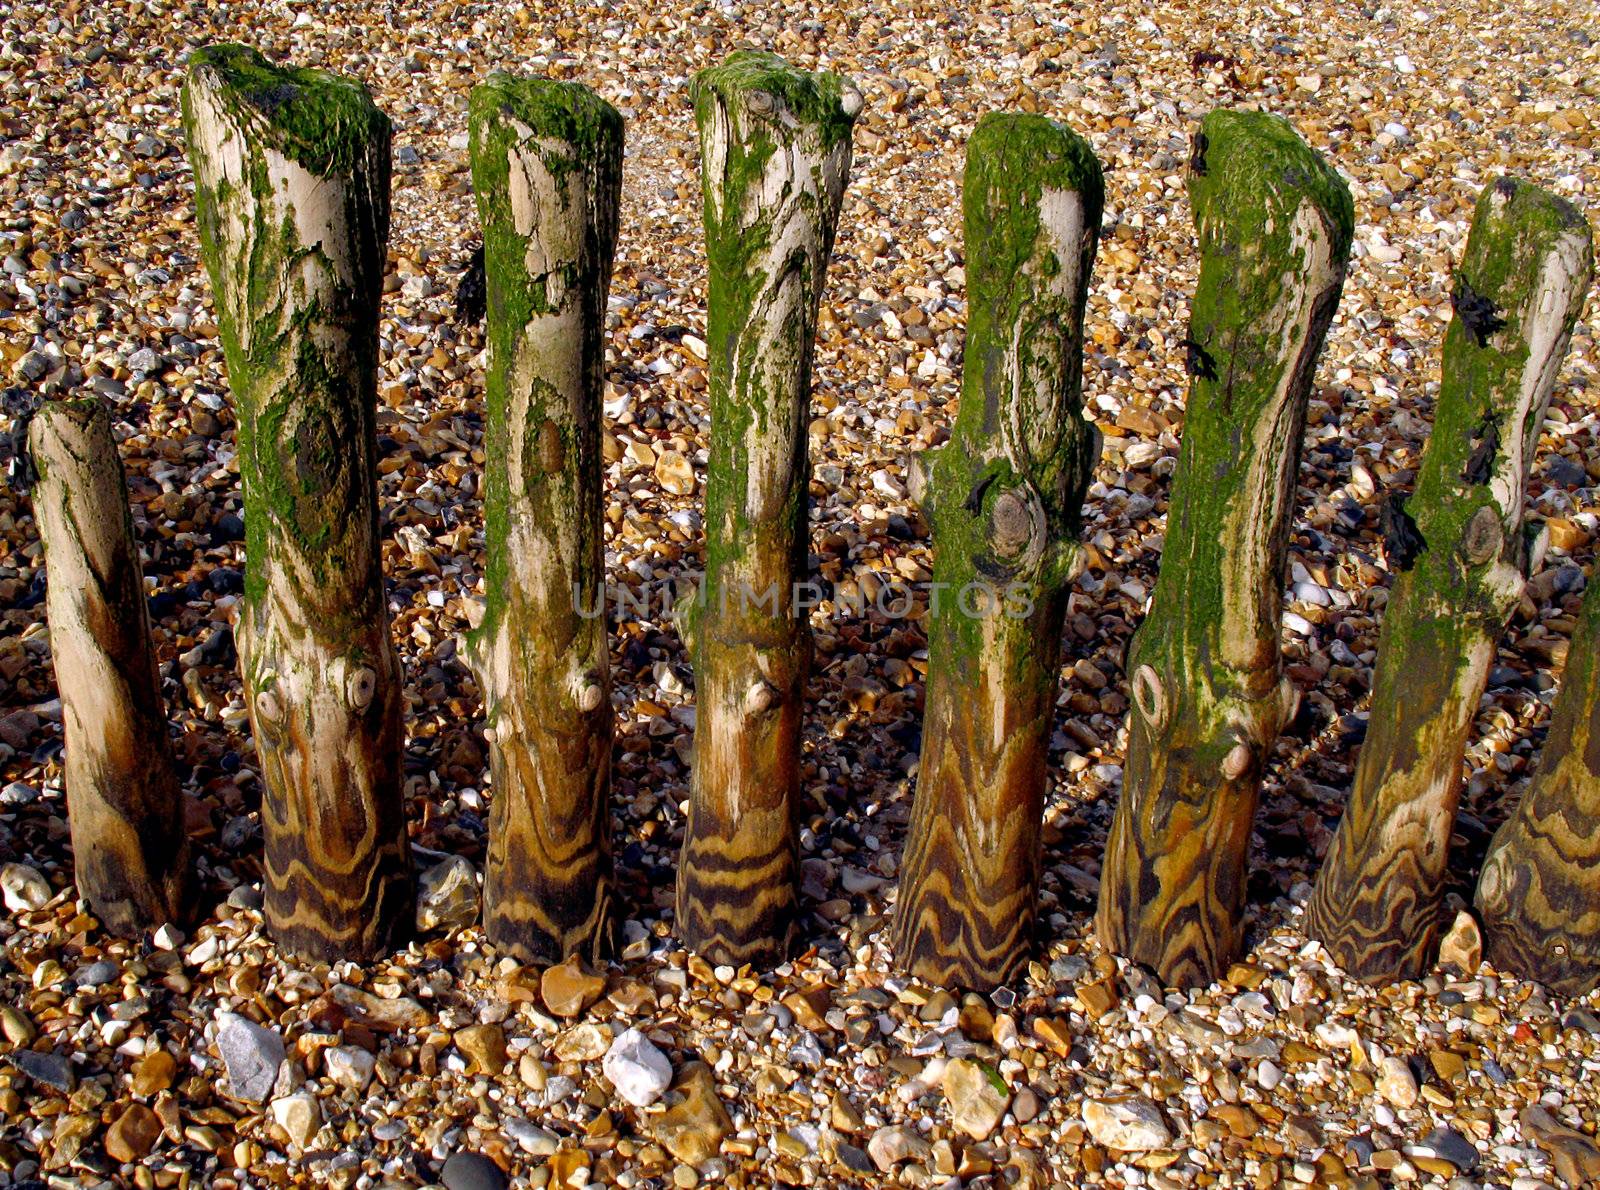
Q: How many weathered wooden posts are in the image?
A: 8